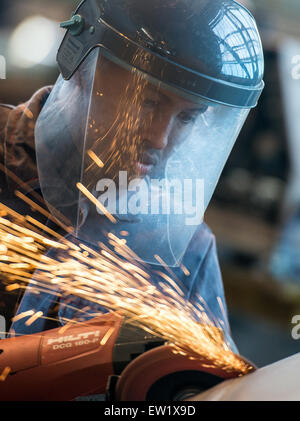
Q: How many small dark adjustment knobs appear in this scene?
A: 1